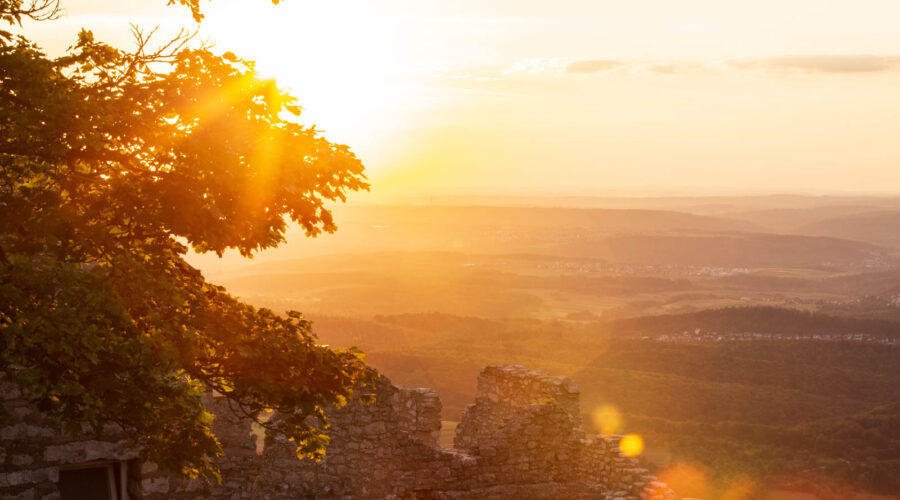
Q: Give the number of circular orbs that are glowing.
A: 2